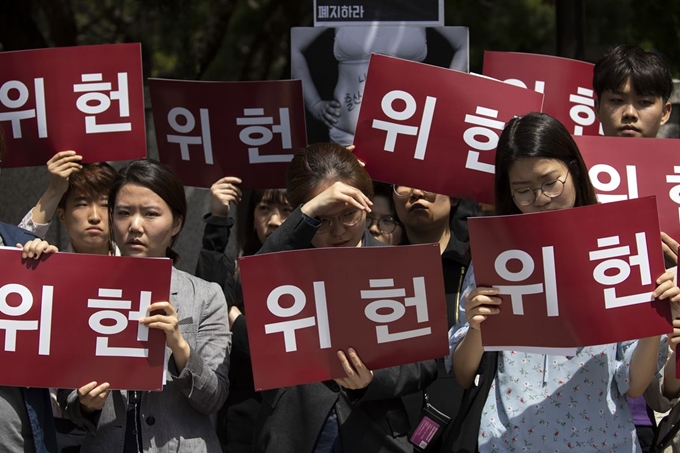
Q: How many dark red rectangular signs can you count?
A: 8